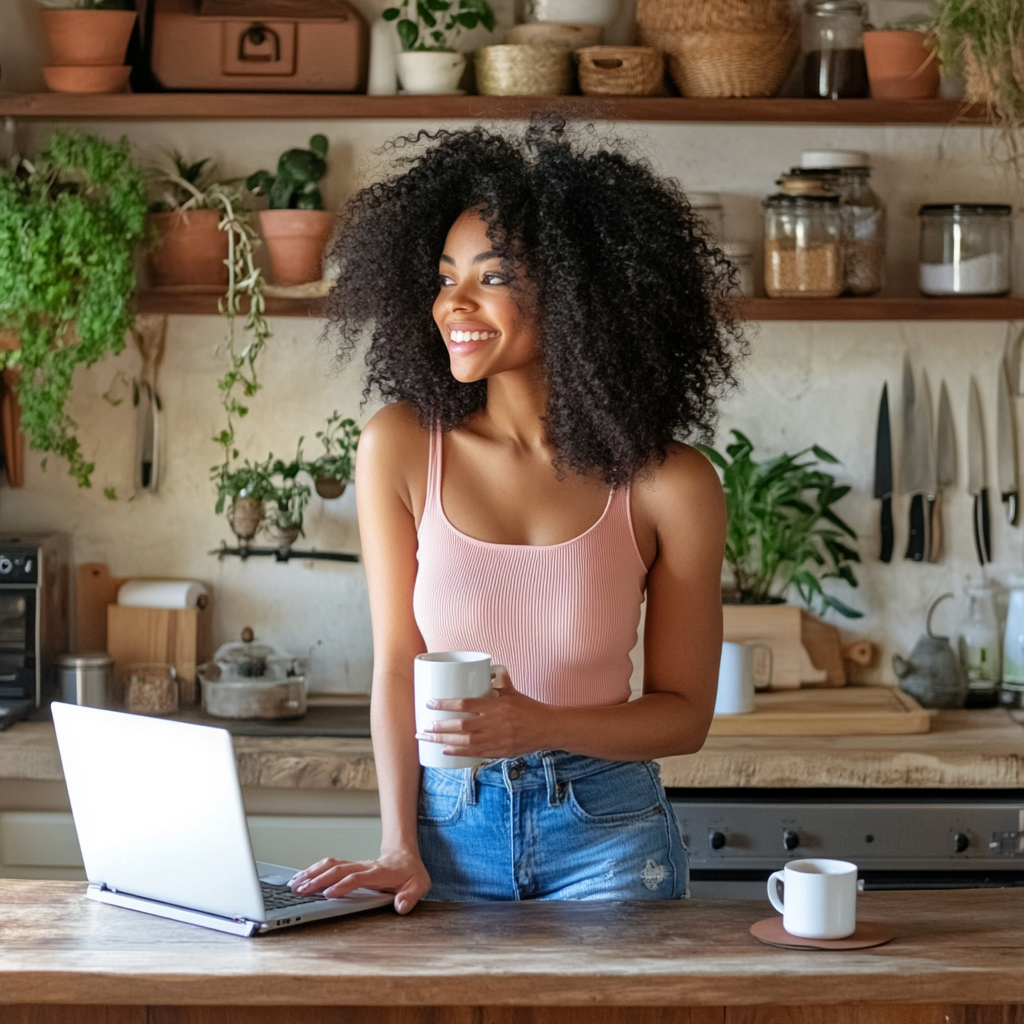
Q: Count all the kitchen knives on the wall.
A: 6